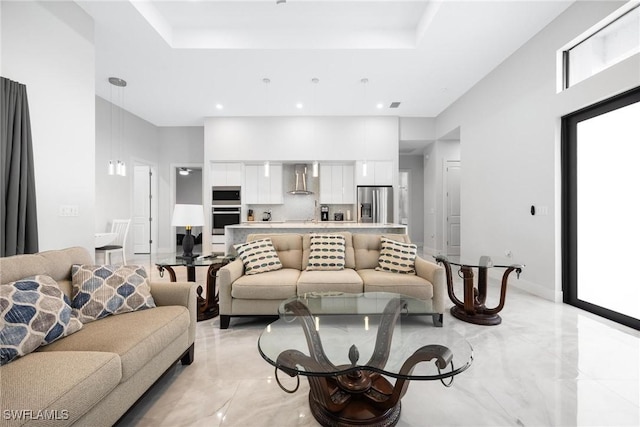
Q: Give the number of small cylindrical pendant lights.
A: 6